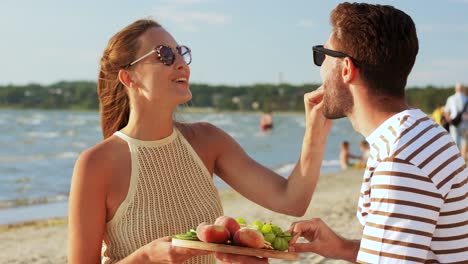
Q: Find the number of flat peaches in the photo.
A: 3